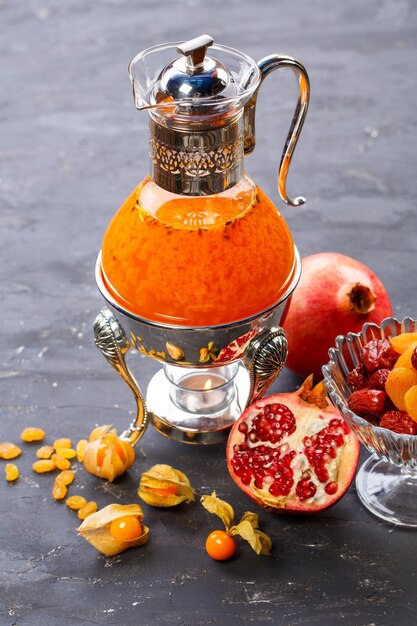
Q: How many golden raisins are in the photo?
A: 13